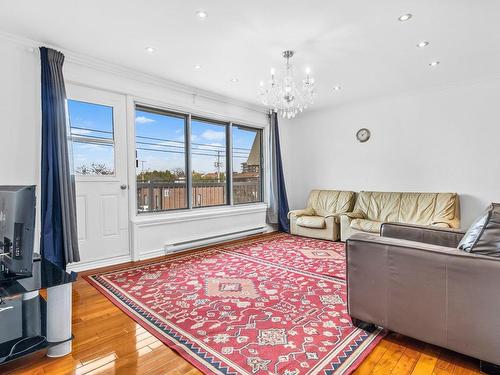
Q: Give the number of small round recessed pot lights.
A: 8